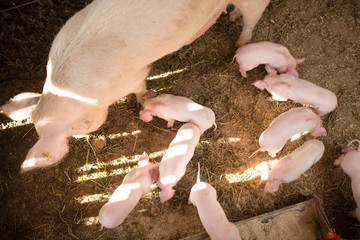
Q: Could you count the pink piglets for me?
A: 9